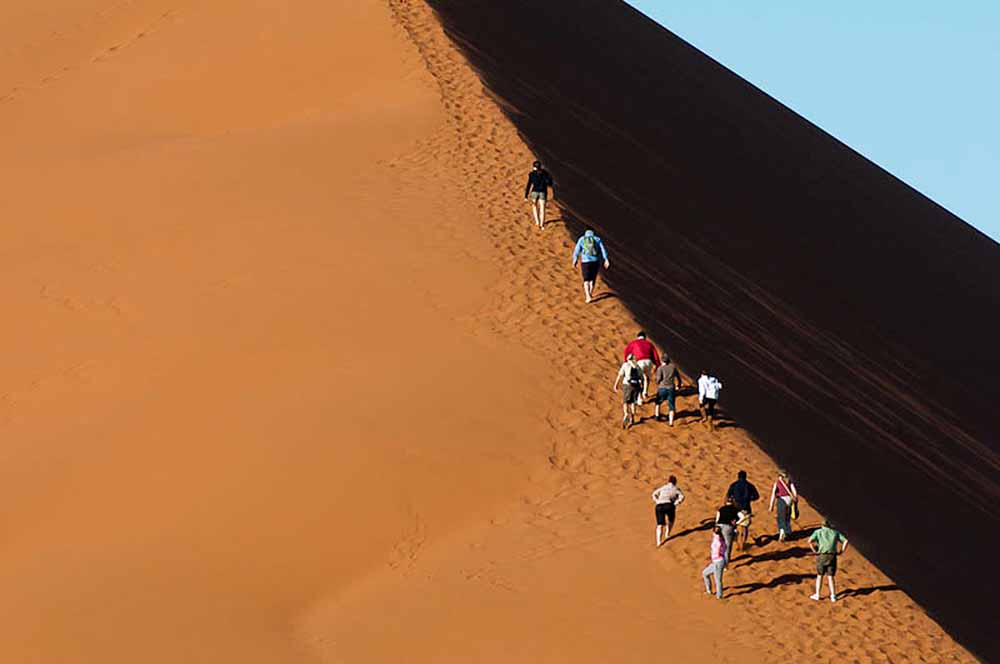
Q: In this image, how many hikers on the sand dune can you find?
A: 12